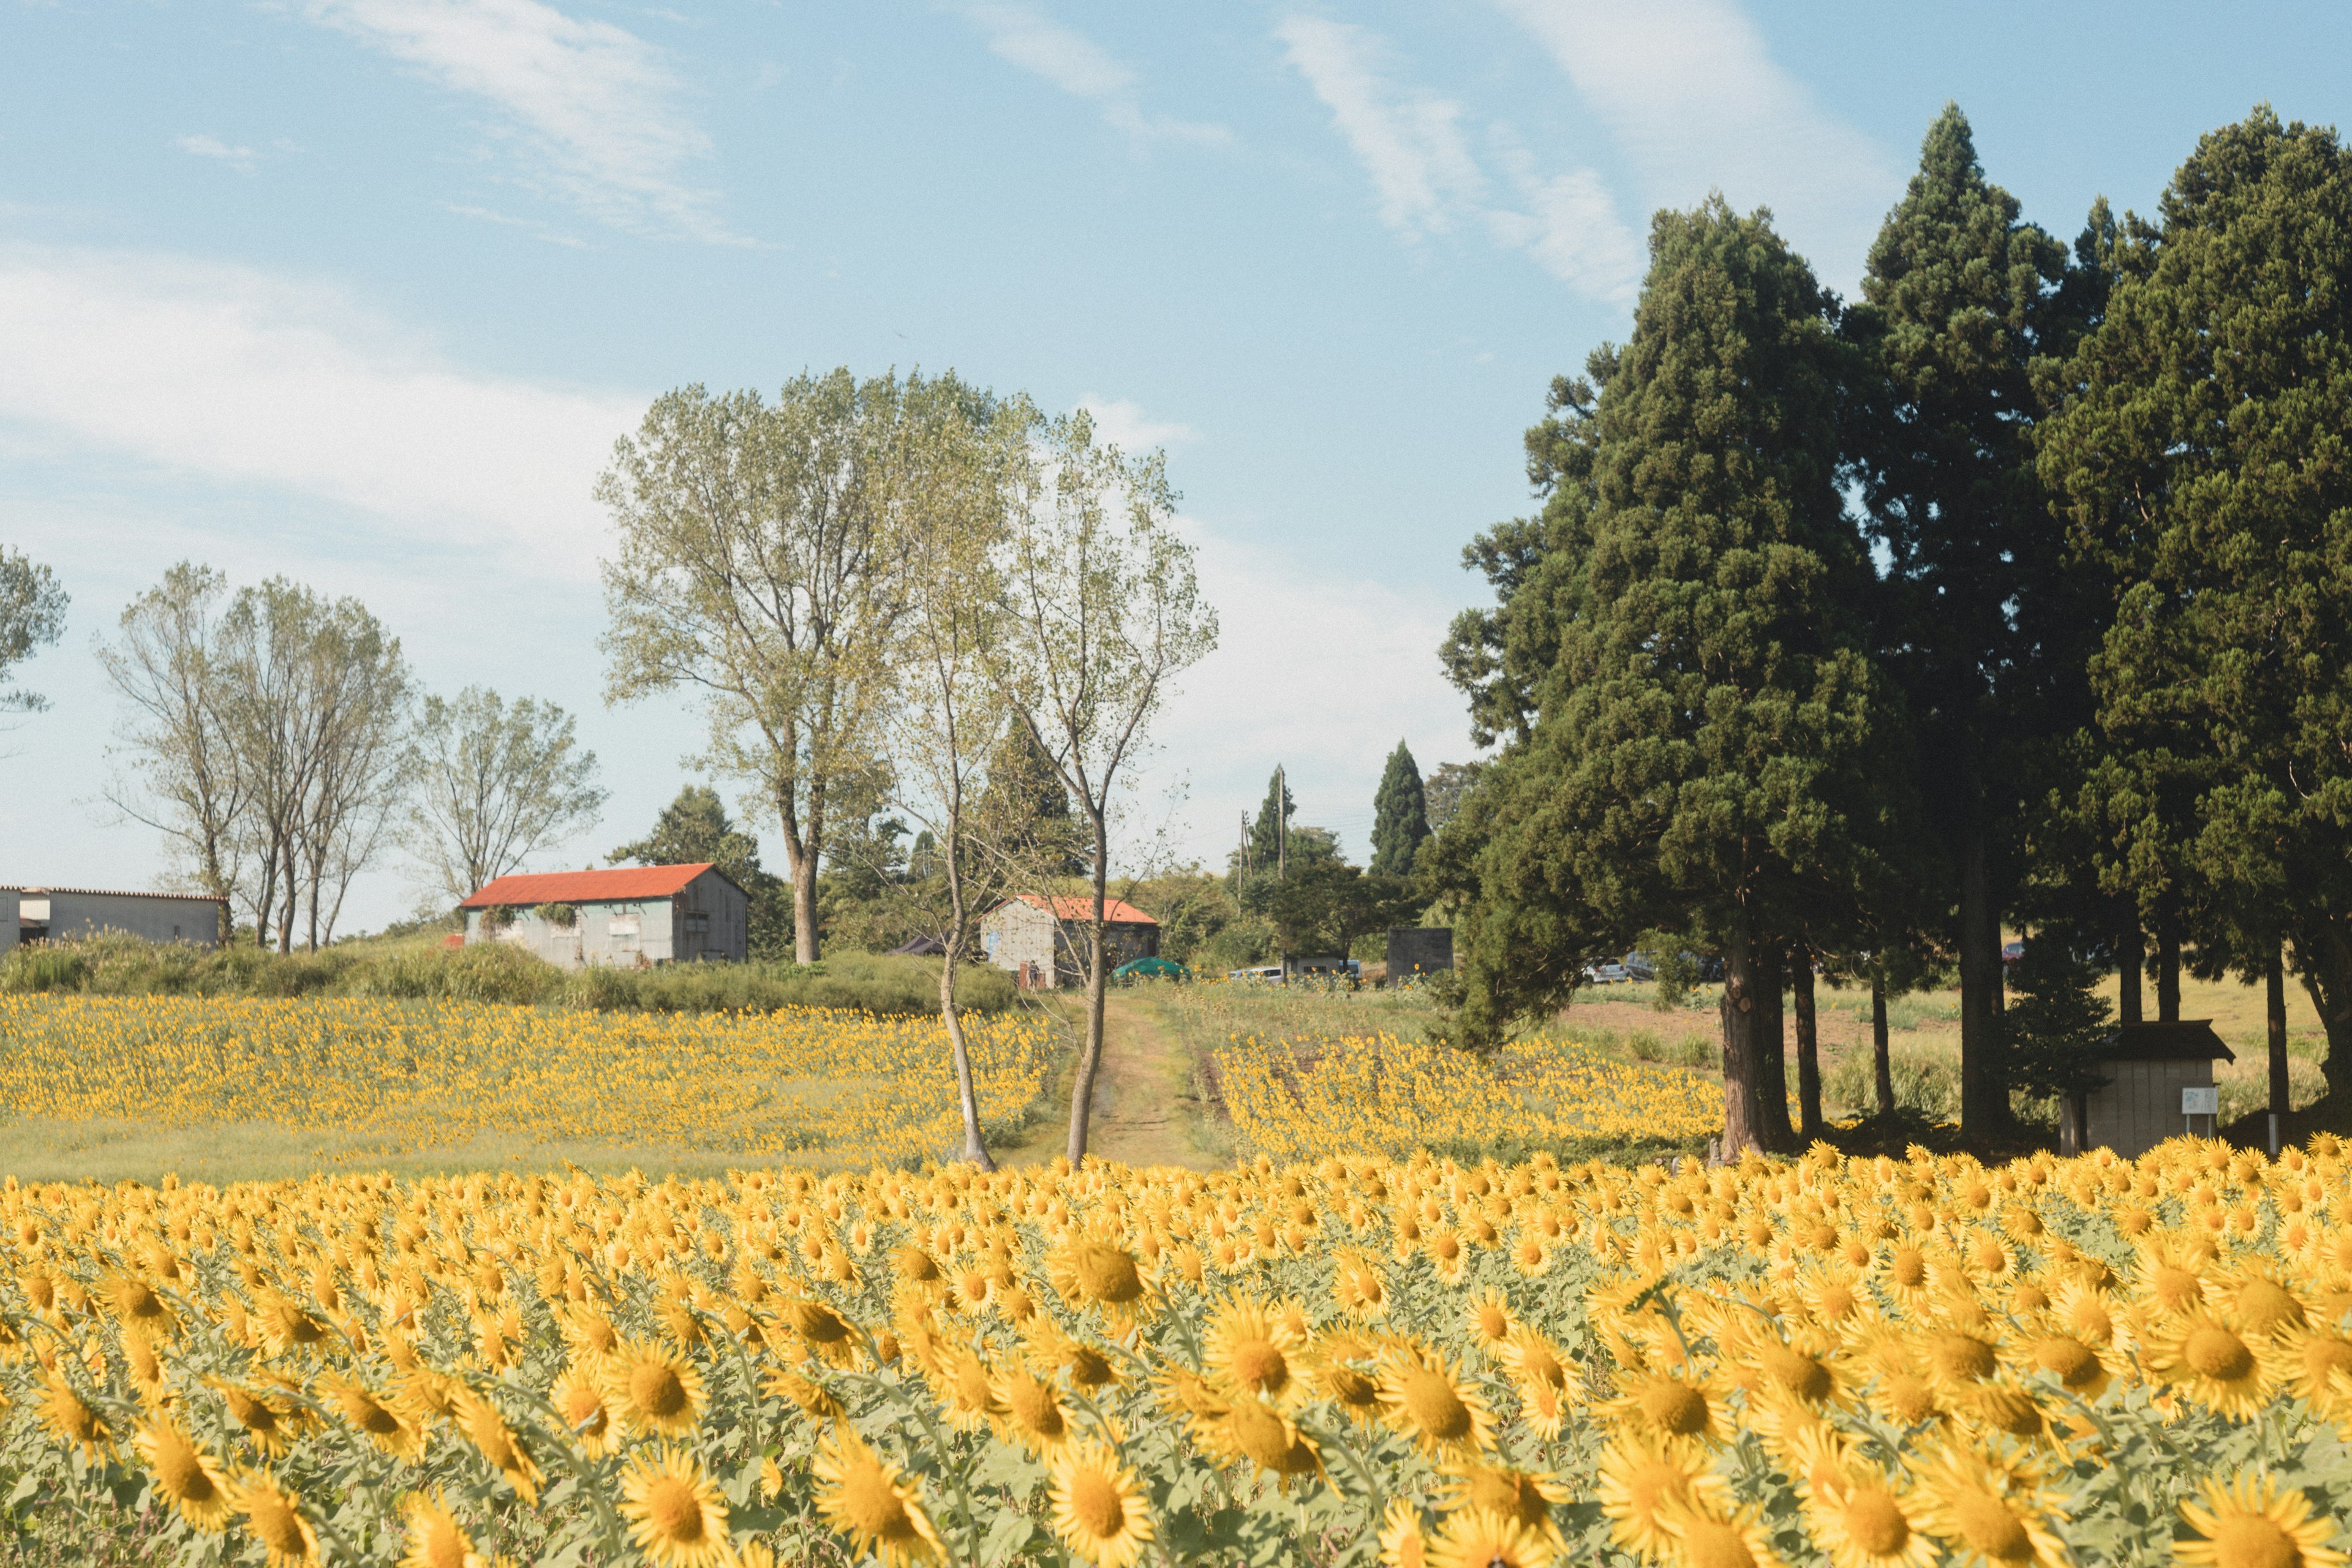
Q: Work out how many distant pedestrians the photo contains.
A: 1